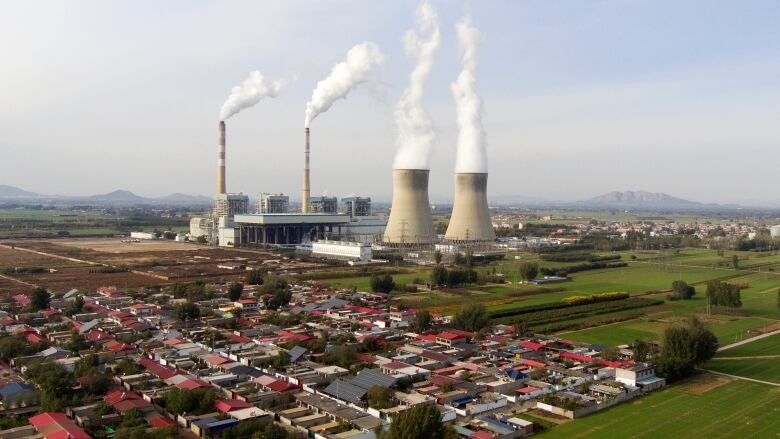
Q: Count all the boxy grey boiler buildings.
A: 4